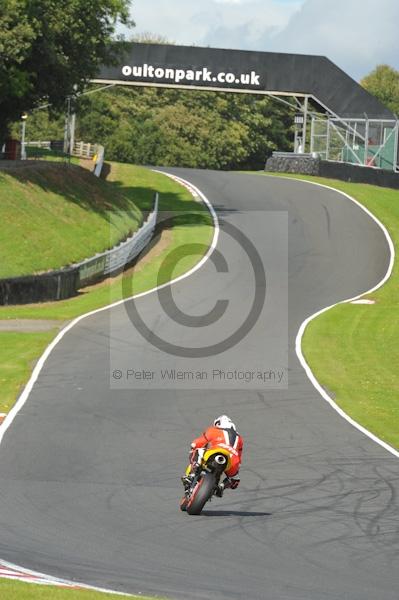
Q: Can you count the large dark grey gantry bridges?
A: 1